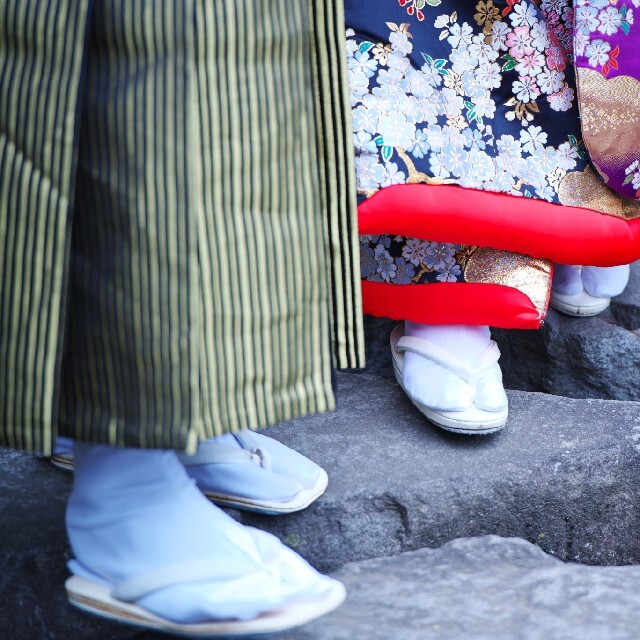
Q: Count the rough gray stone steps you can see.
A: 3